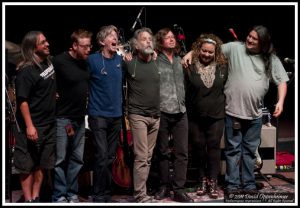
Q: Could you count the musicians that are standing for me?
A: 7